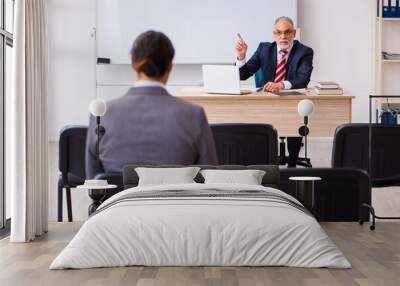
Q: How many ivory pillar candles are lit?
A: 0